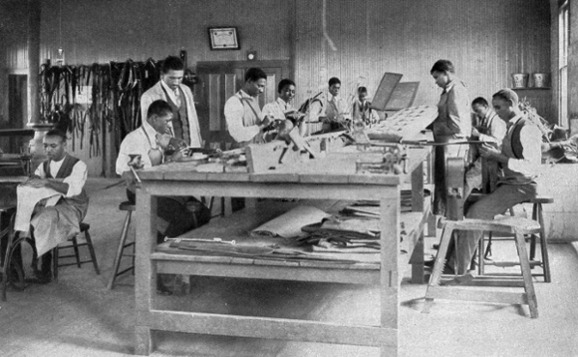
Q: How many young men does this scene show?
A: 10